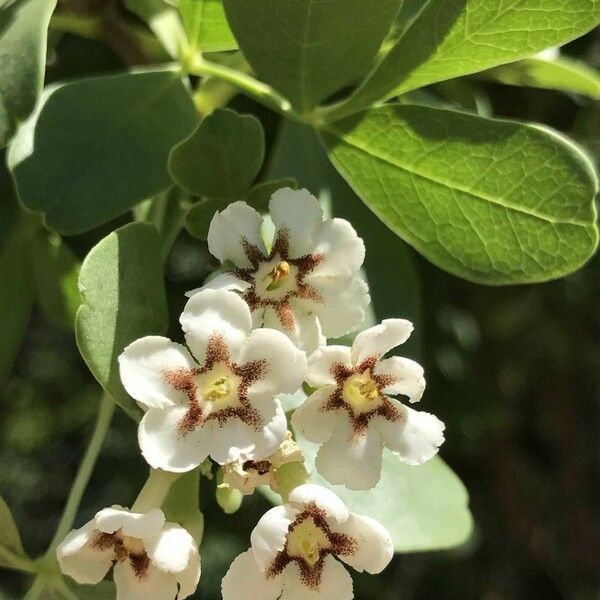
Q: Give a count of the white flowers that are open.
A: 5